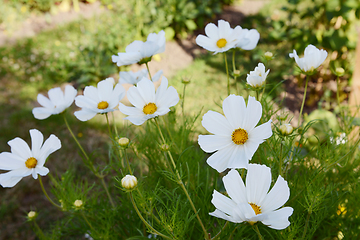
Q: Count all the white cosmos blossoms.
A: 12